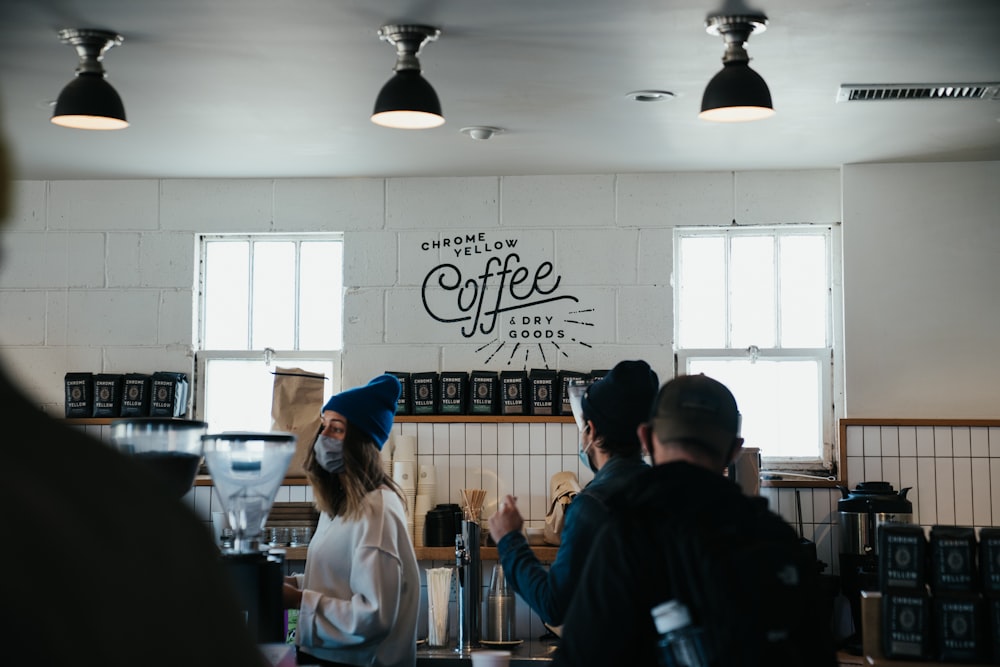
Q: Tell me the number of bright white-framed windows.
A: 2